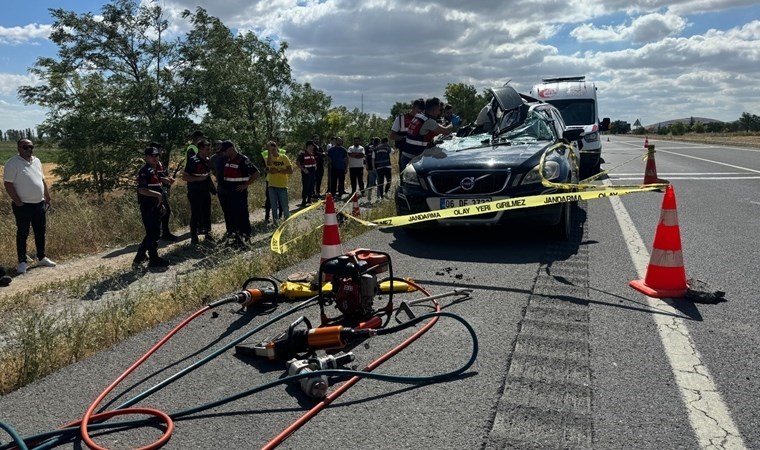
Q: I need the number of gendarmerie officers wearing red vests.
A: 7